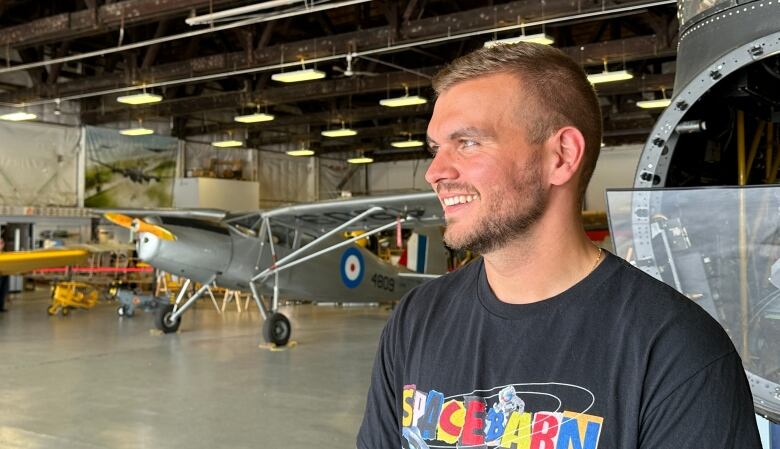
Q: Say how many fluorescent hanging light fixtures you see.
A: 14